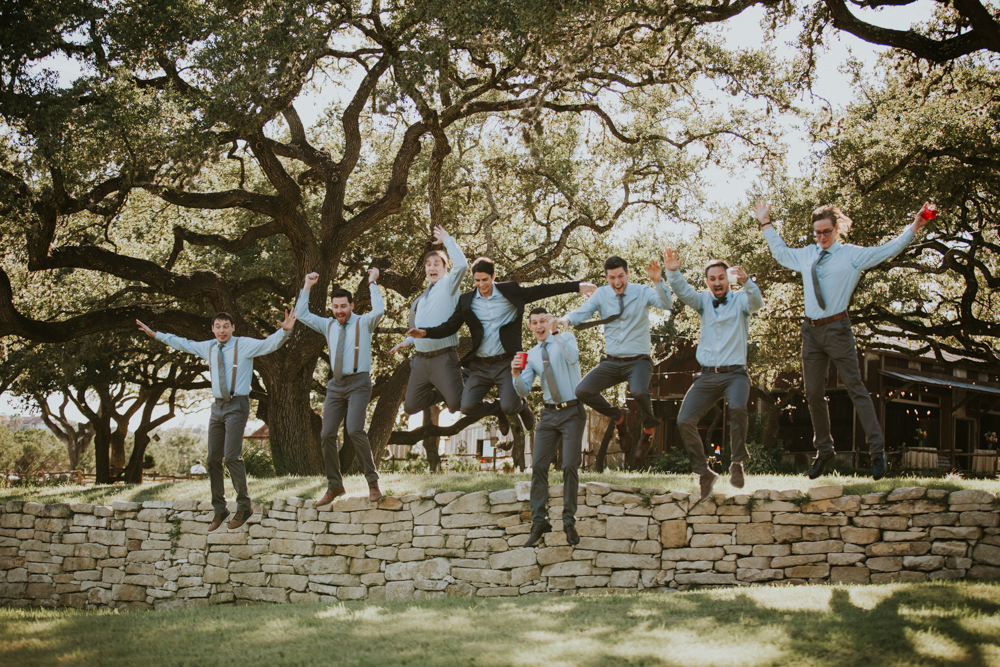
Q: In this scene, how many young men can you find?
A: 8